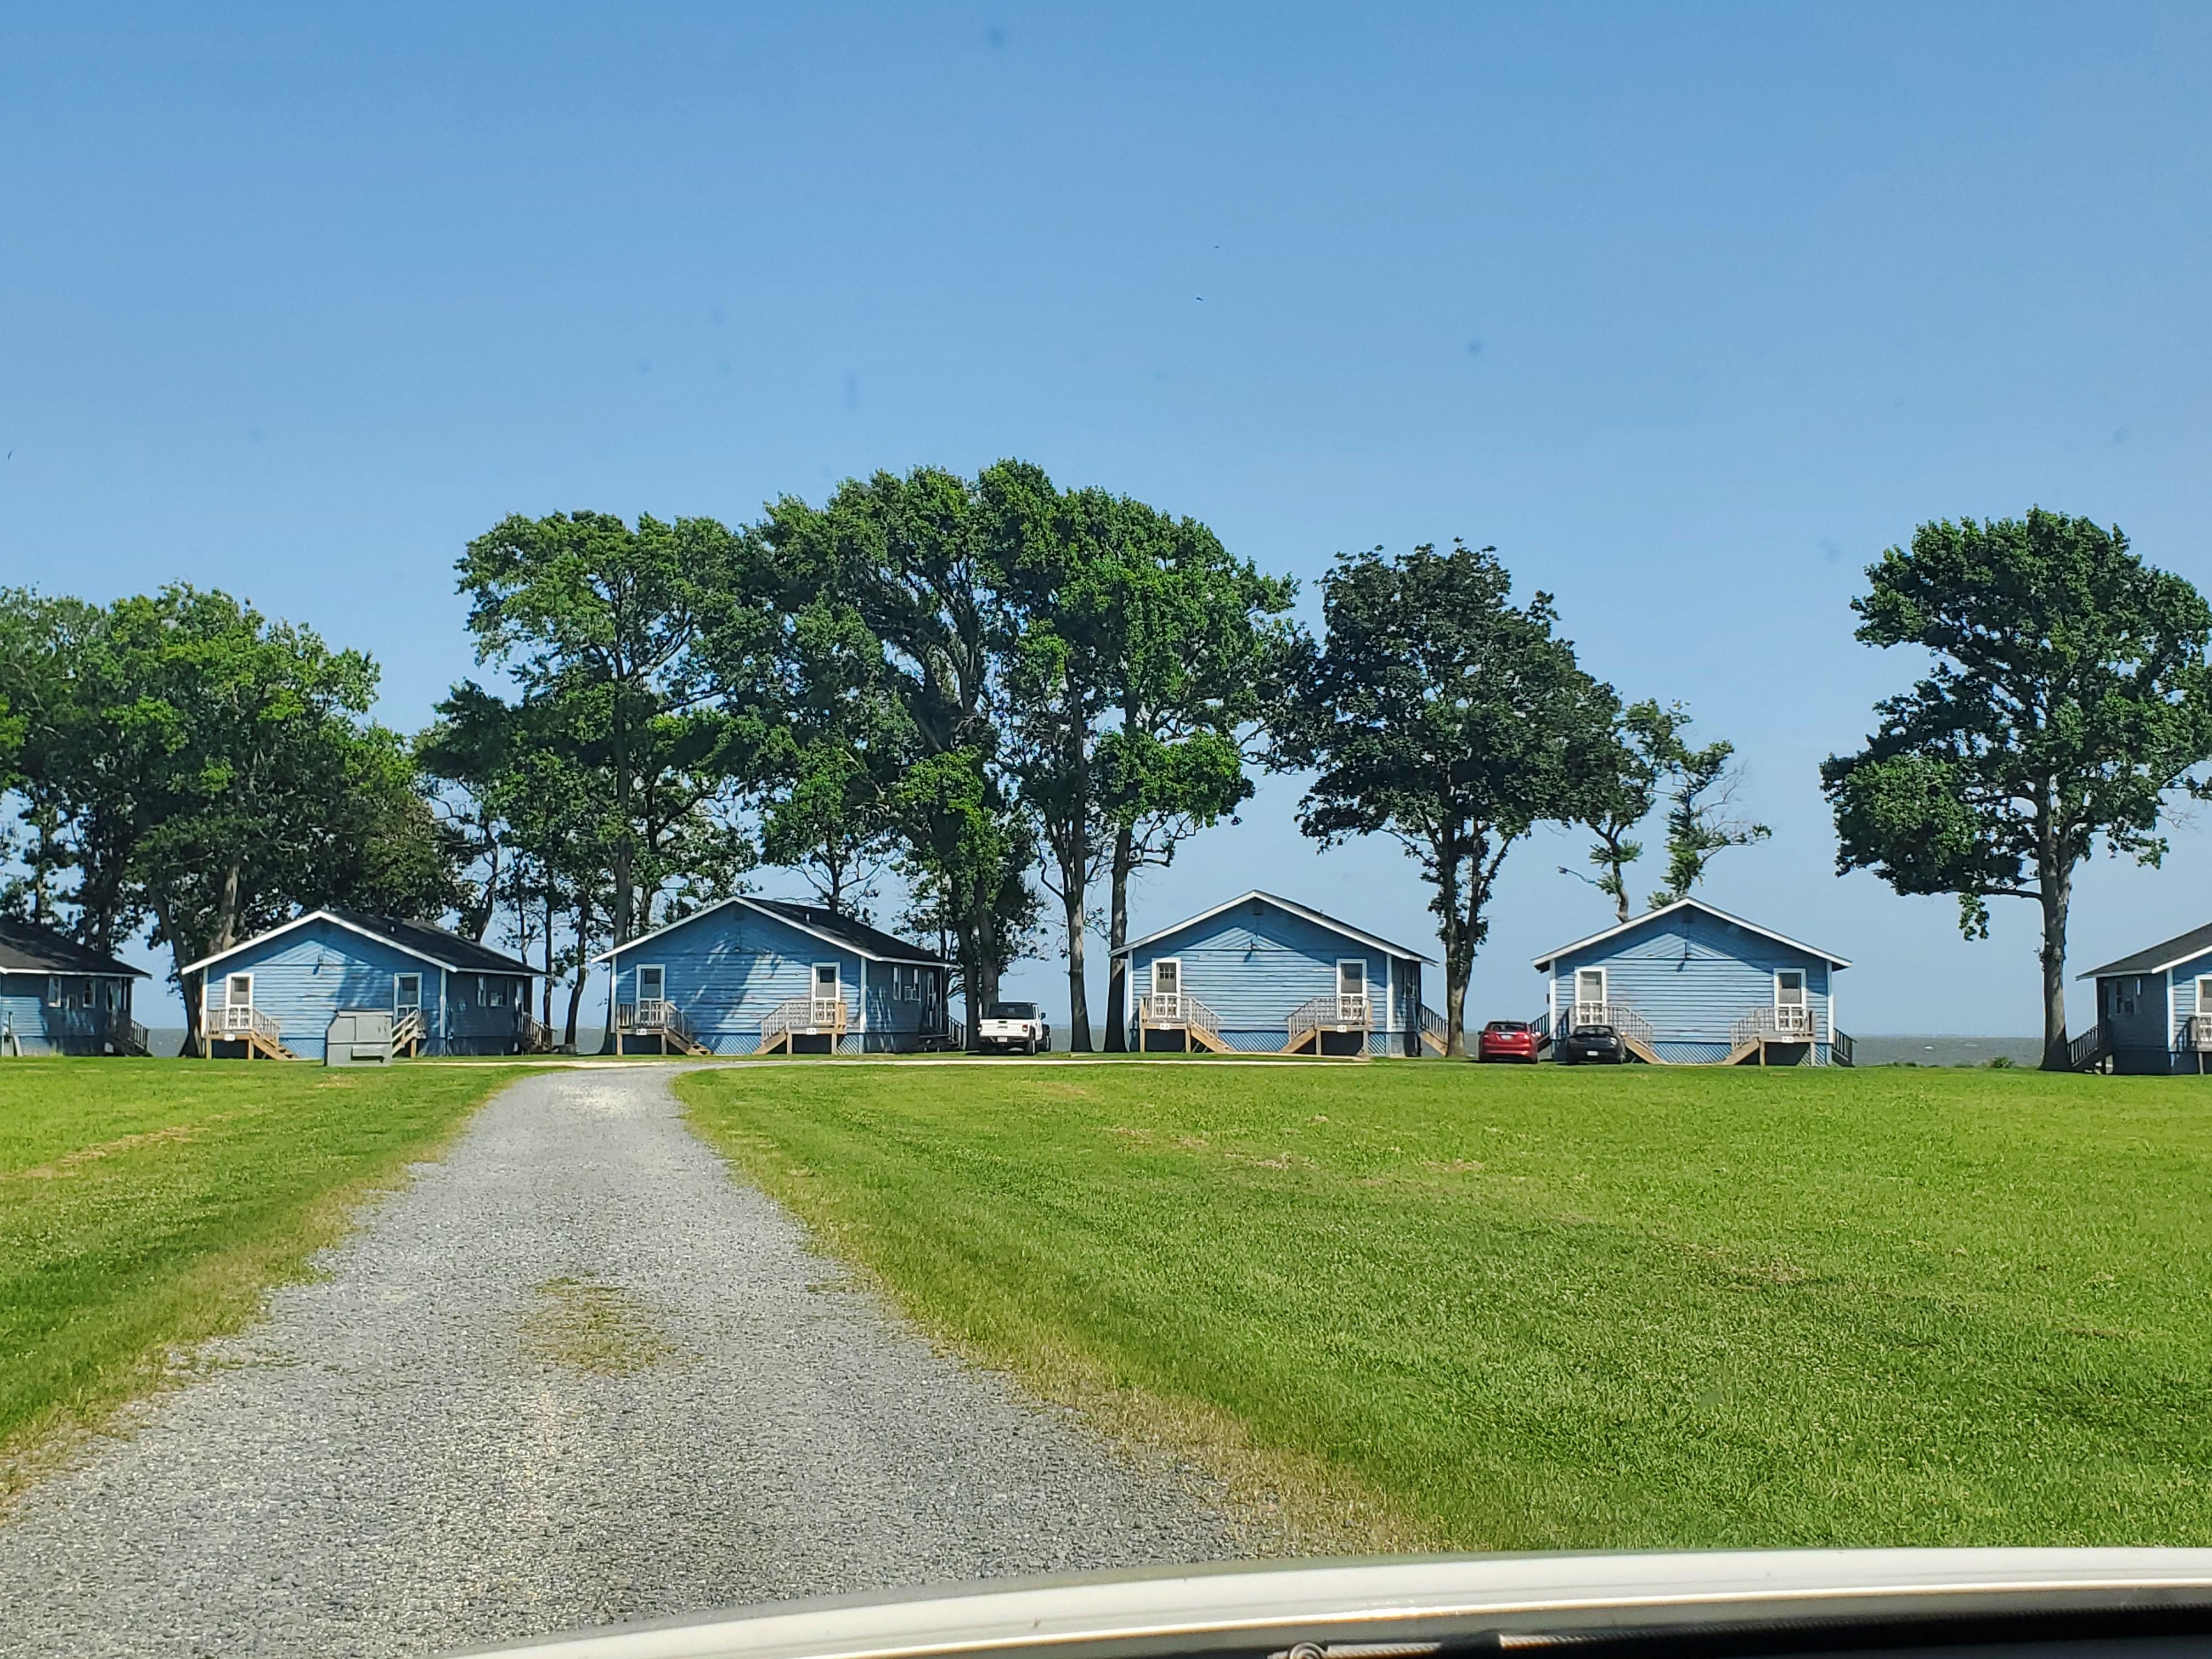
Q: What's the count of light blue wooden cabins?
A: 6